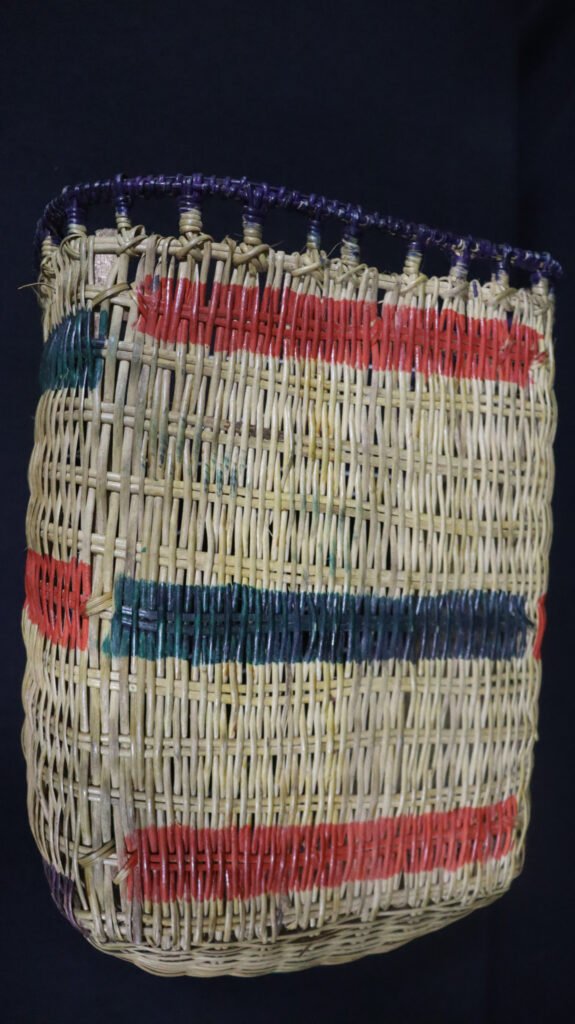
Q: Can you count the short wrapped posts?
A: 11